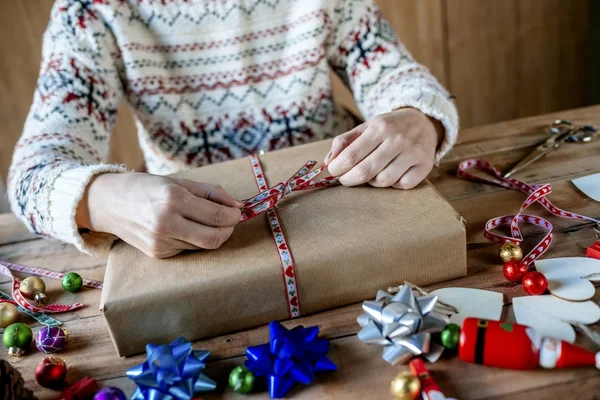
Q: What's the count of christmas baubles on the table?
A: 13